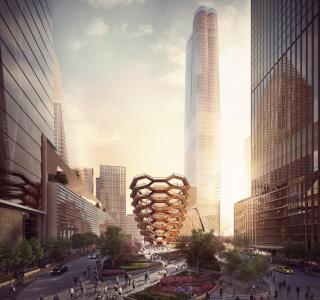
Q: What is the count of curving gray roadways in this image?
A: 2